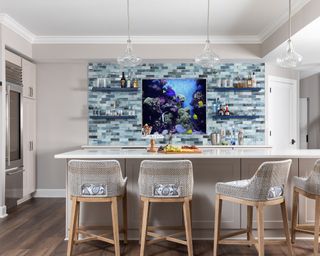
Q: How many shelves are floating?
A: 4